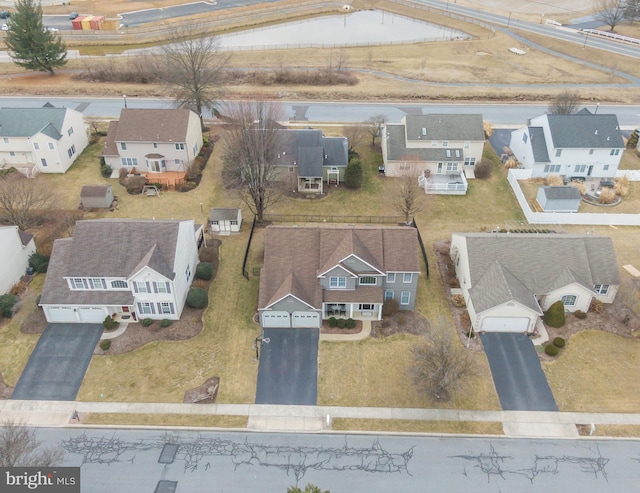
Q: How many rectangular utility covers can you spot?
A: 2